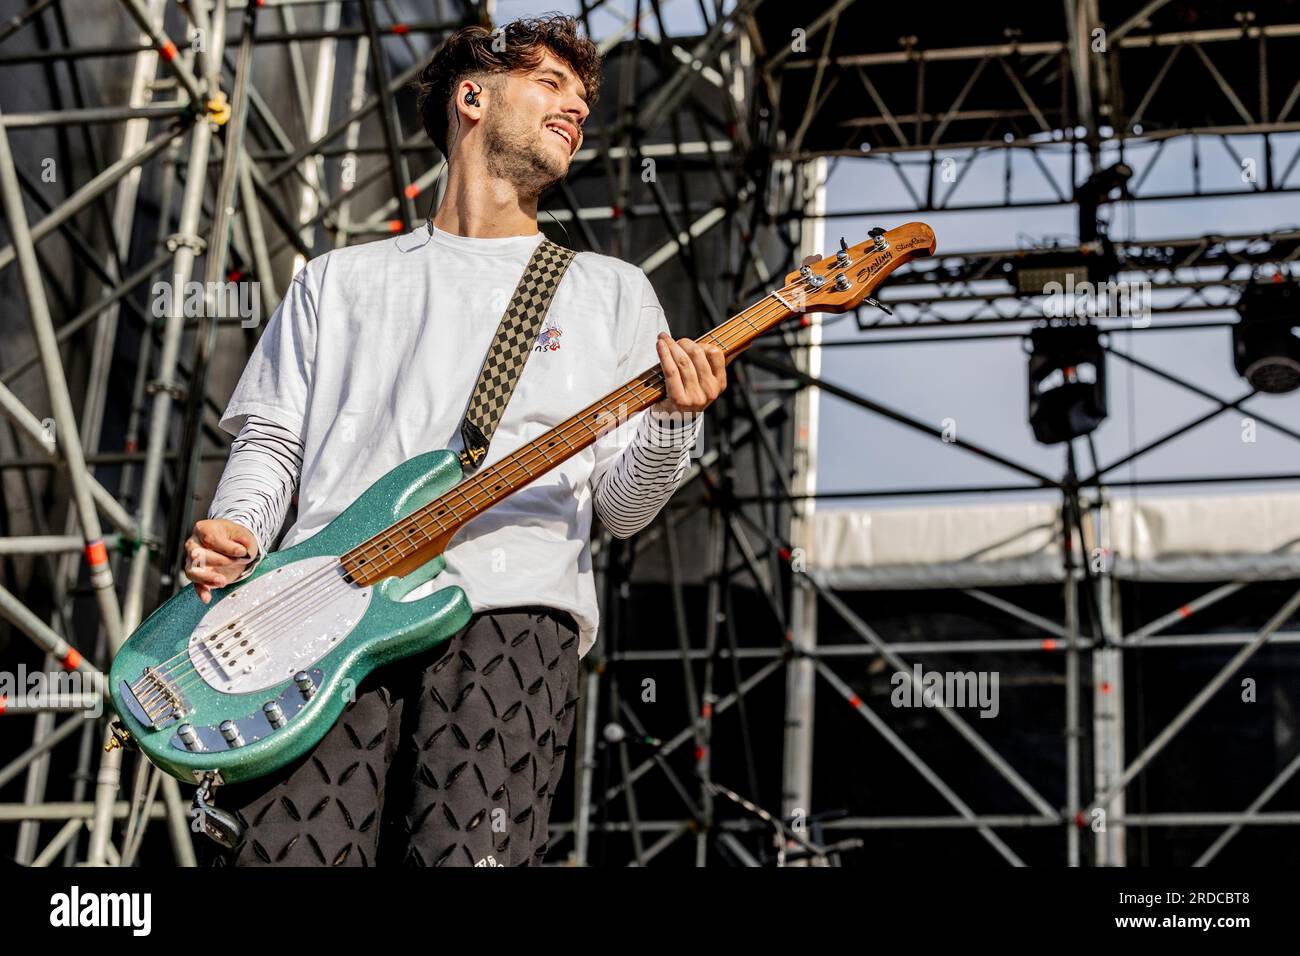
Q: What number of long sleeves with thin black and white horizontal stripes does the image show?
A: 2